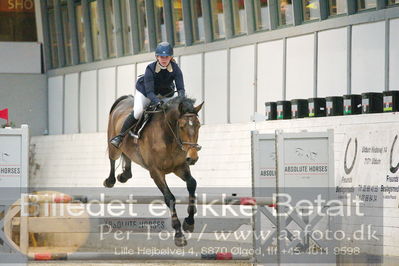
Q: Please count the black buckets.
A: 8